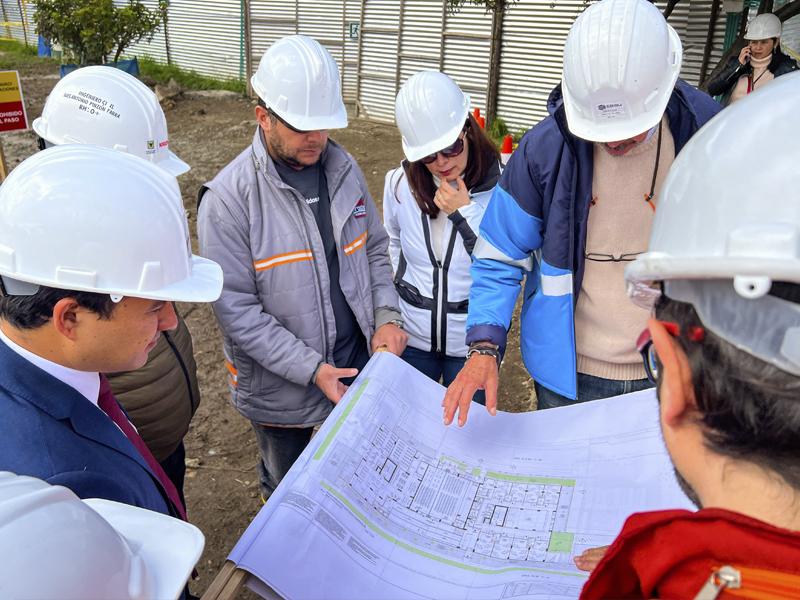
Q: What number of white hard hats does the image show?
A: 8